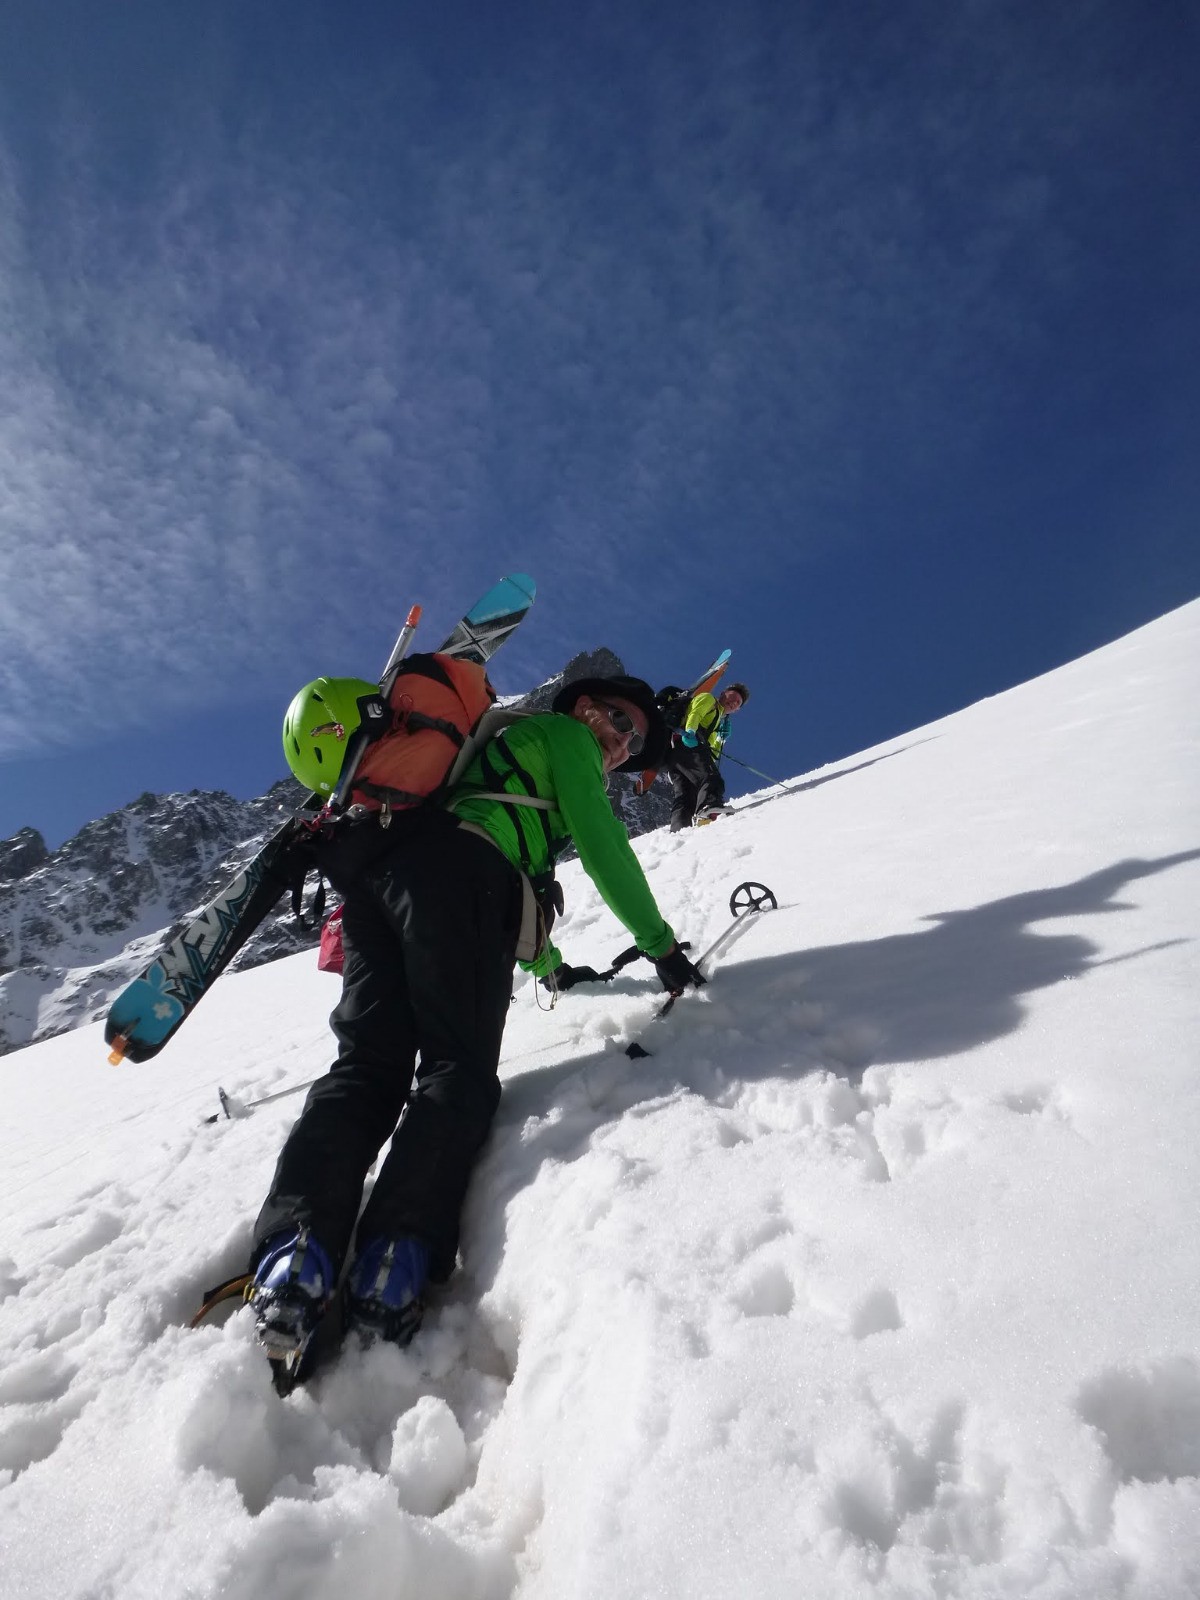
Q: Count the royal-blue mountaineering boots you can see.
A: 2